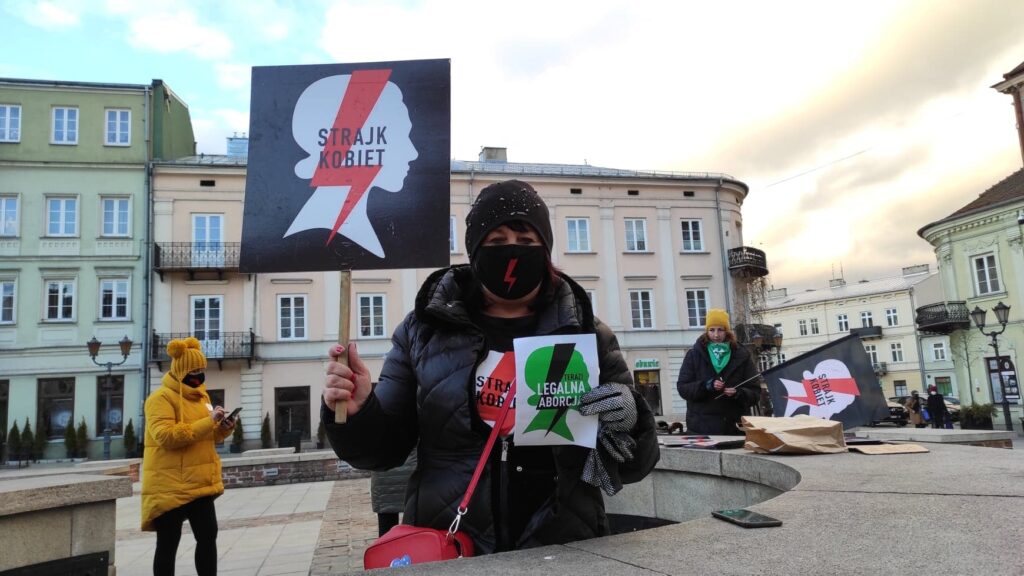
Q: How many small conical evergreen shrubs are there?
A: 9